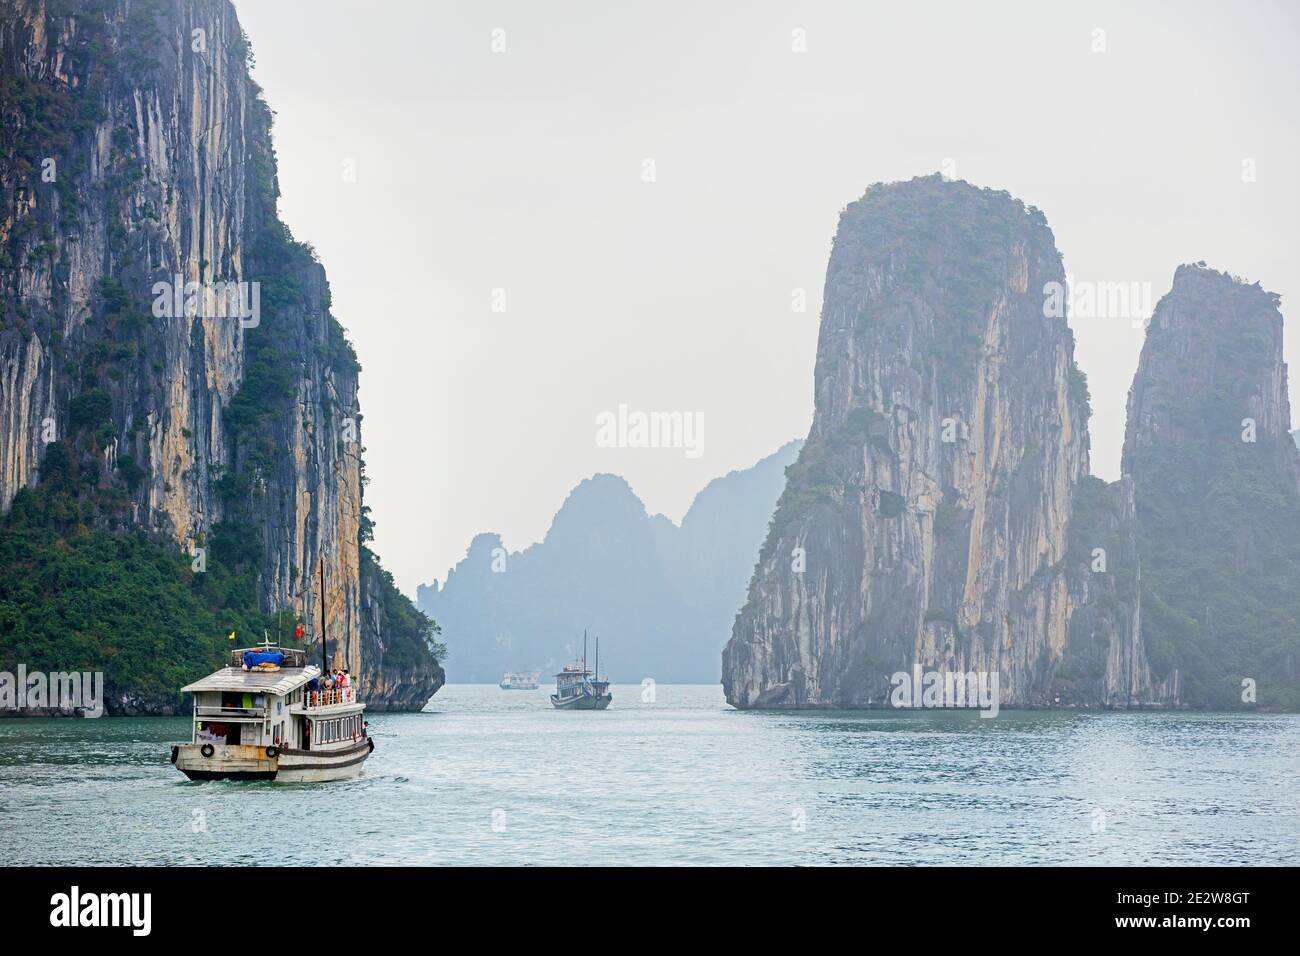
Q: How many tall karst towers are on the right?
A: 2